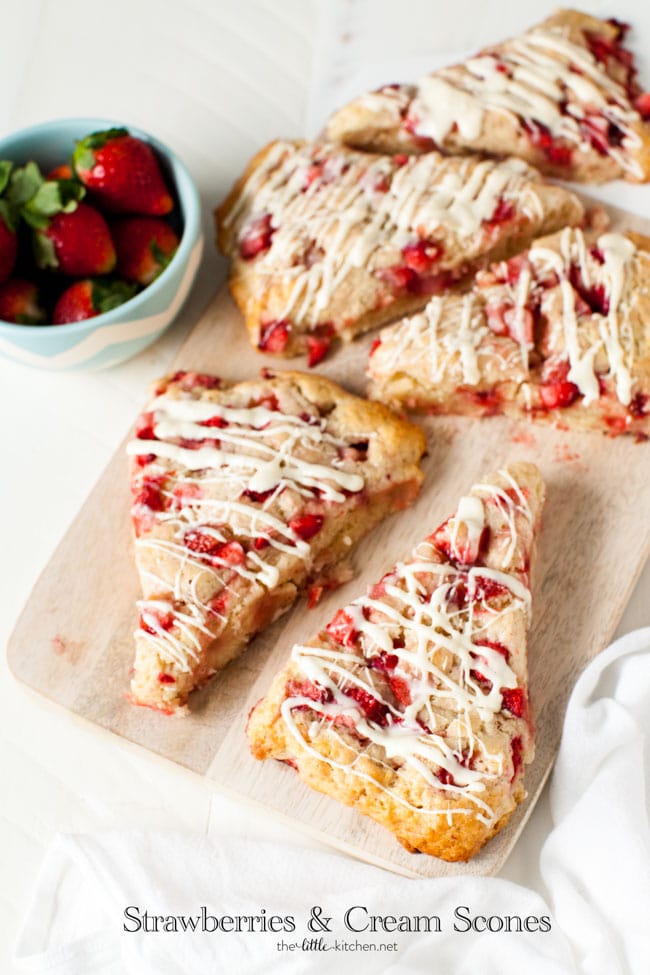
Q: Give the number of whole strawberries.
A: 7